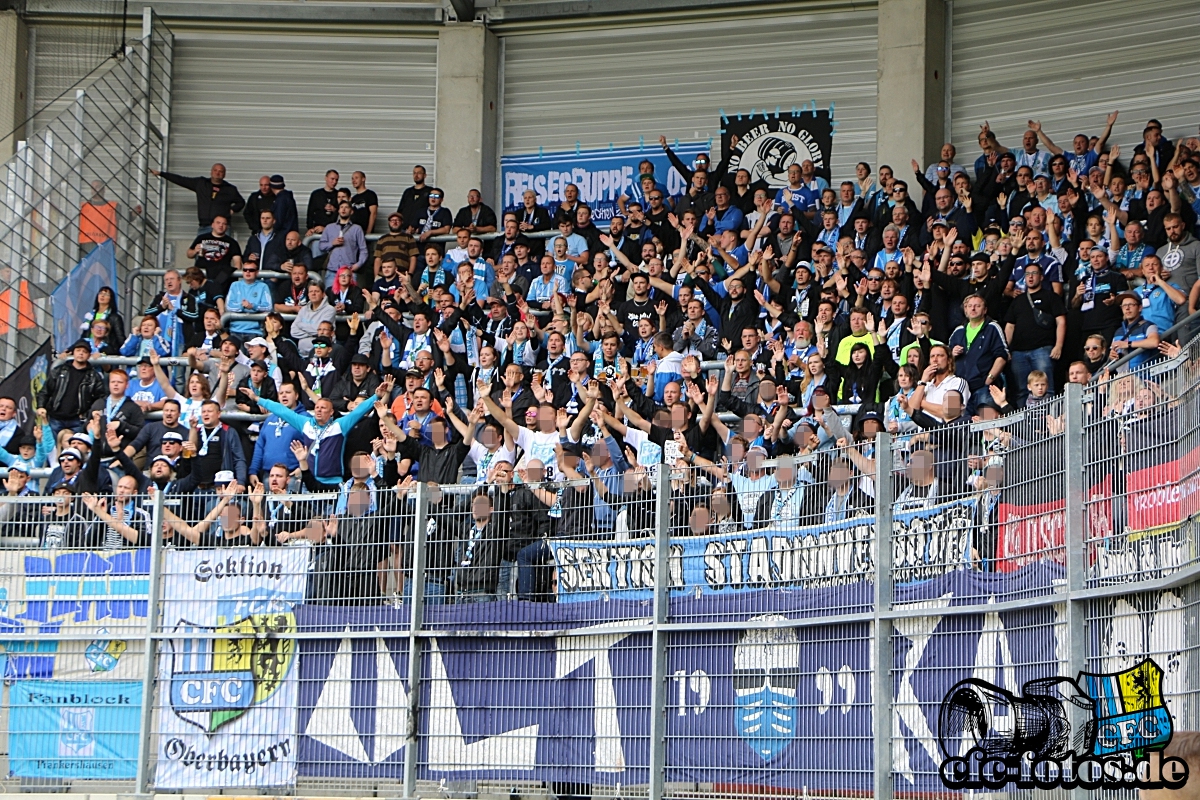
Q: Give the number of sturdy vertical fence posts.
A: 5